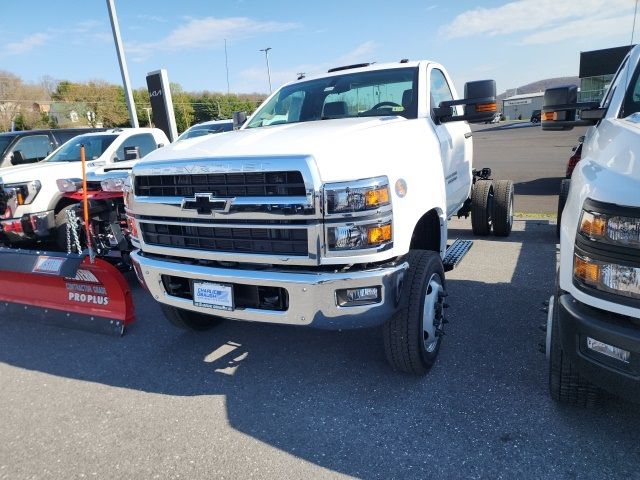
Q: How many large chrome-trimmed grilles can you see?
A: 1